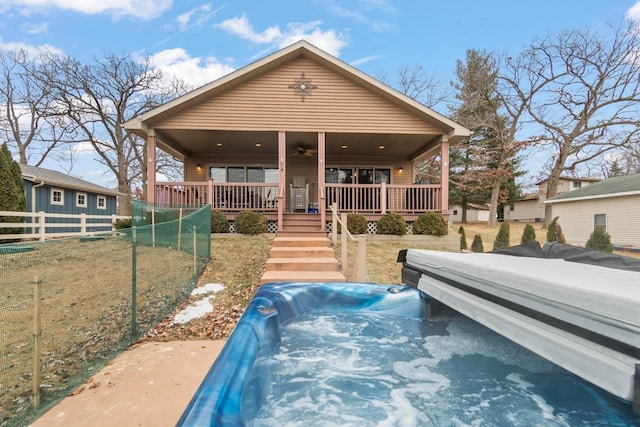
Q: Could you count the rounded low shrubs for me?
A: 5